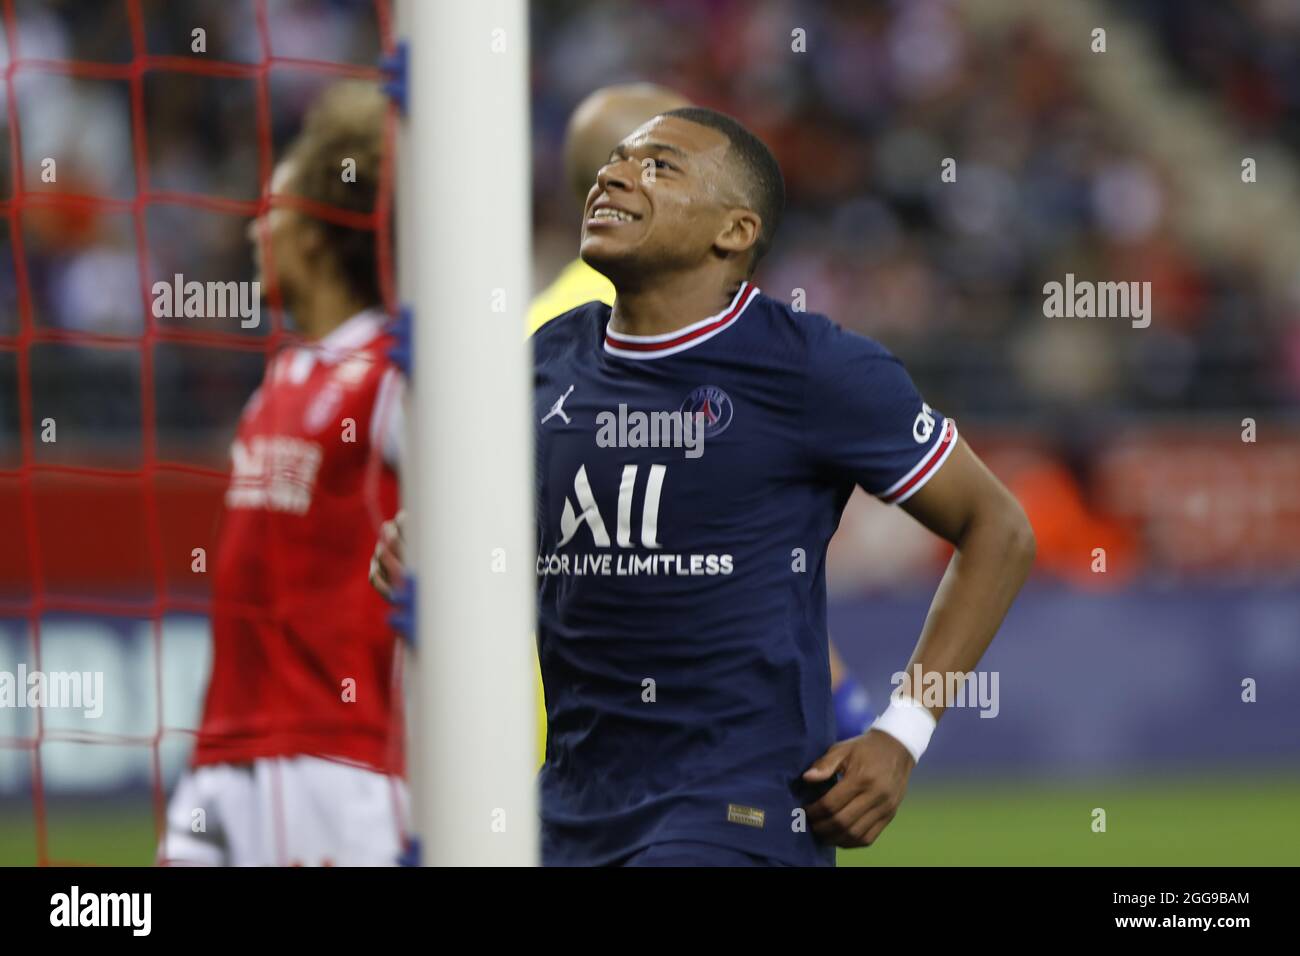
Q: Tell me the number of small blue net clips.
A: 4